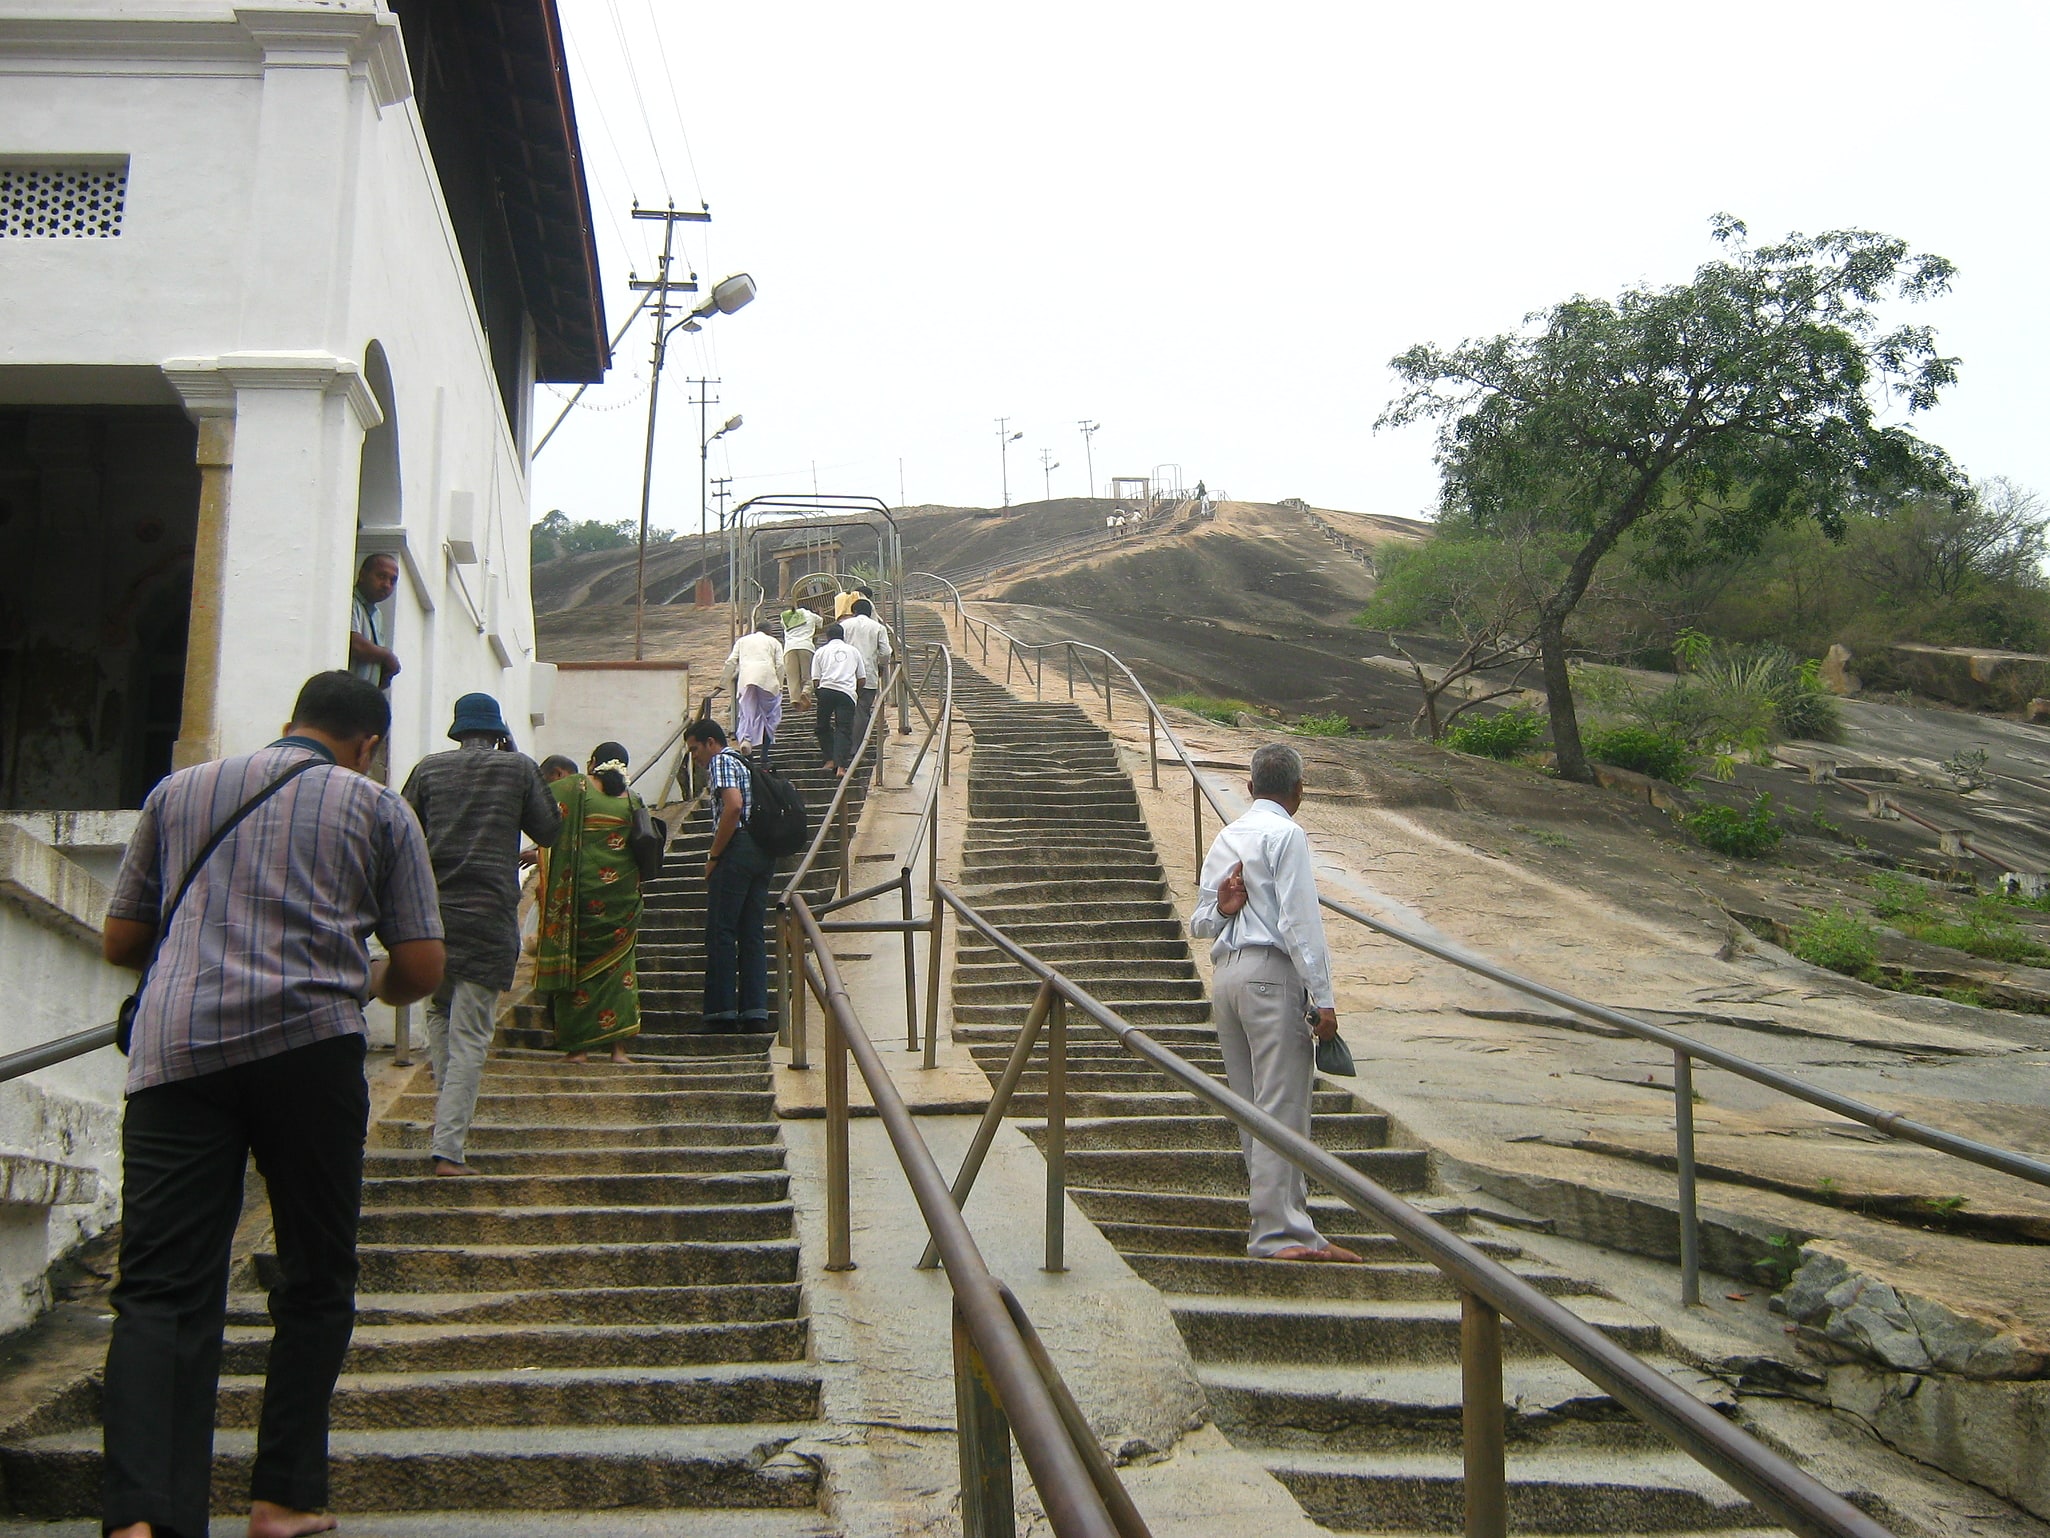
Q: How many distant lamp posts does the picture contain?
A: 3